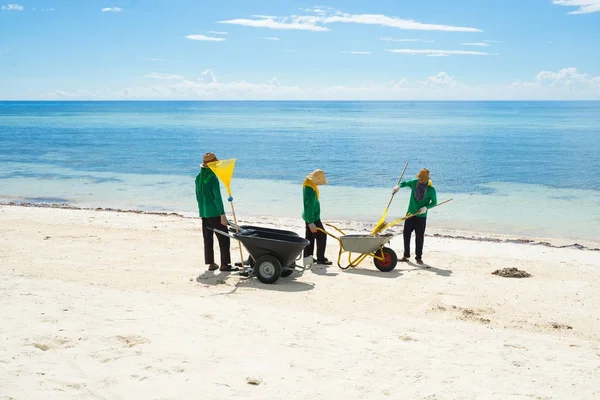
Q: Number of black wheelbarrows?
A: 2